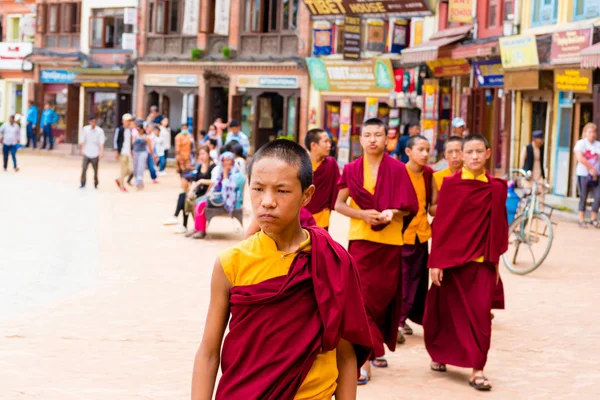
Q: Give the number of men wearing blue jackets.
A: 2